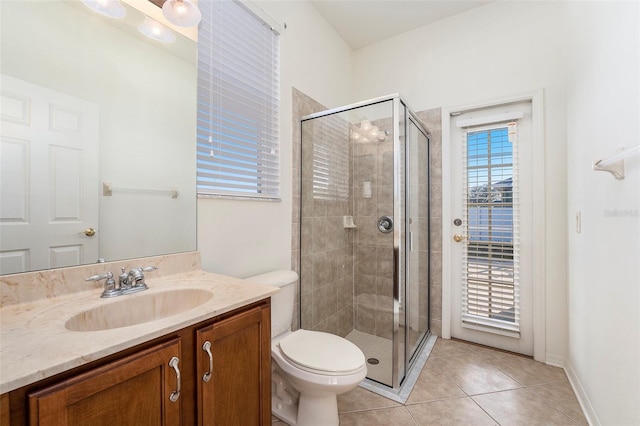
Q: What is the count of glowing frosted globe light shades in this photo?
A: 3